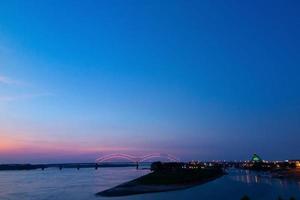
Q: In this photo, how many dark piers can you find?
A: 5